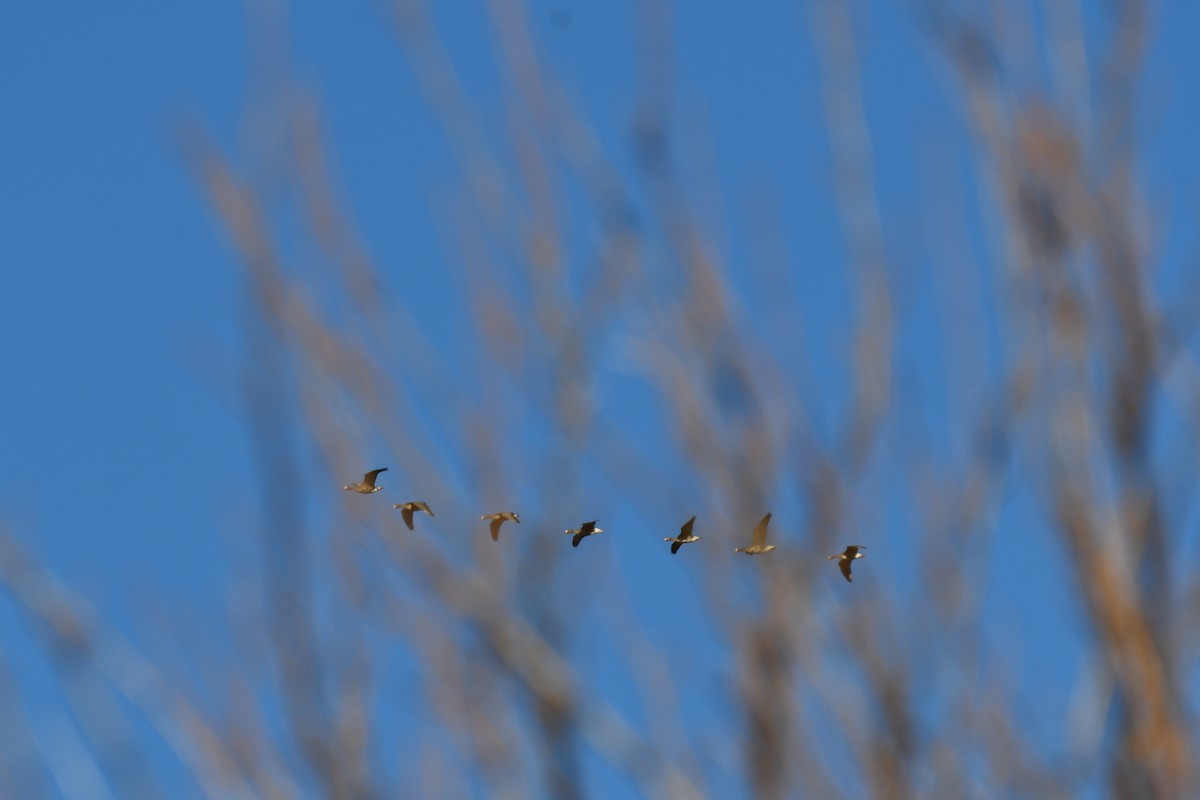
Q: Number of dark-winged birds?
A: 7